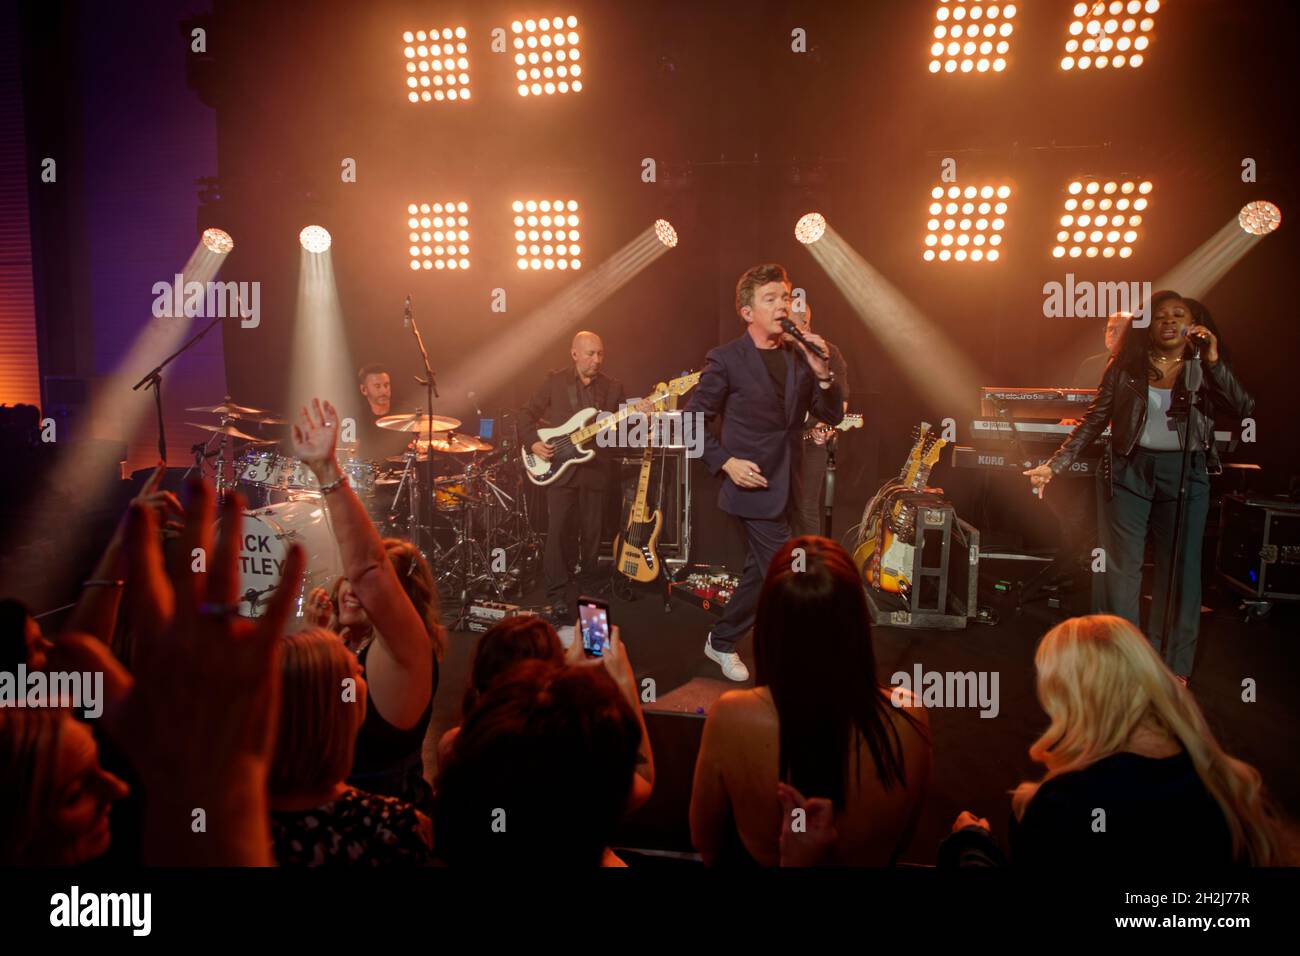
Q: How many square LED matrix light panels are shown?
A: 8